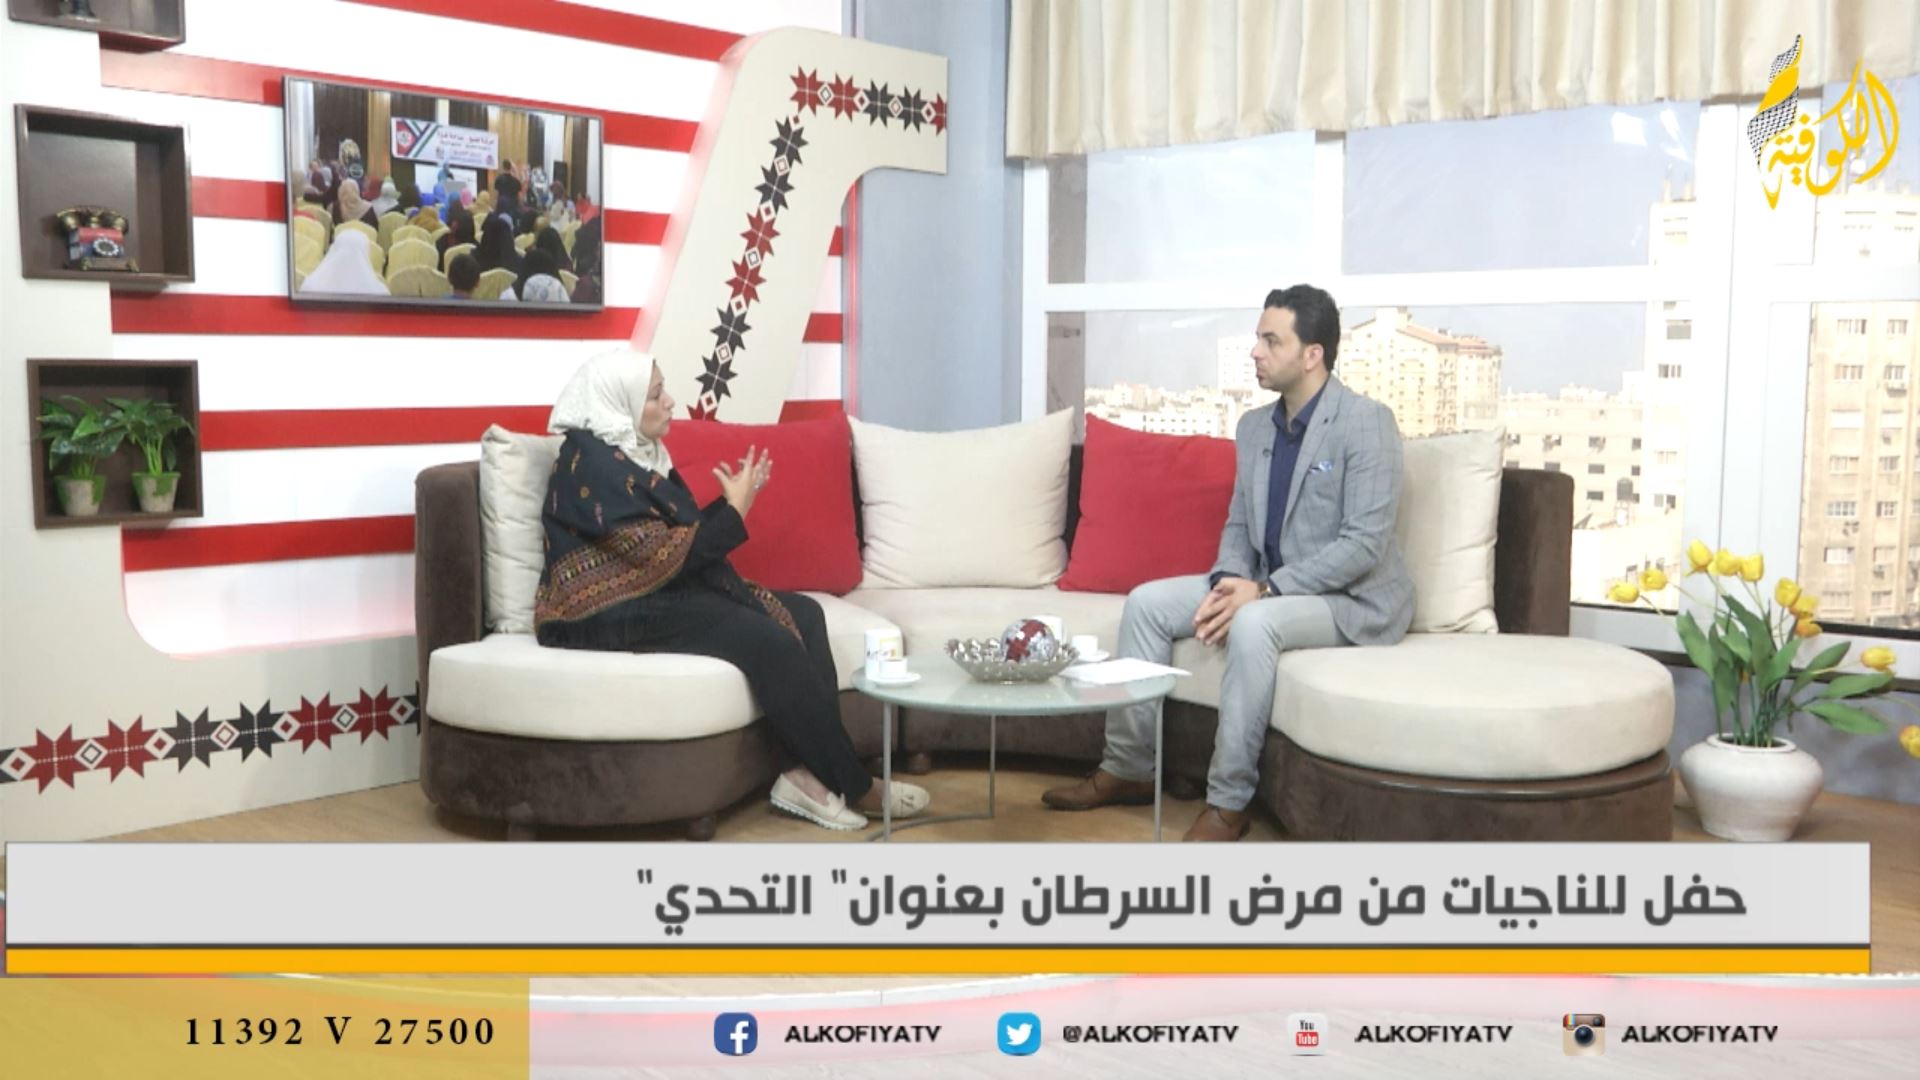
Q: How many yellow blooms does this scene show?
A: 10